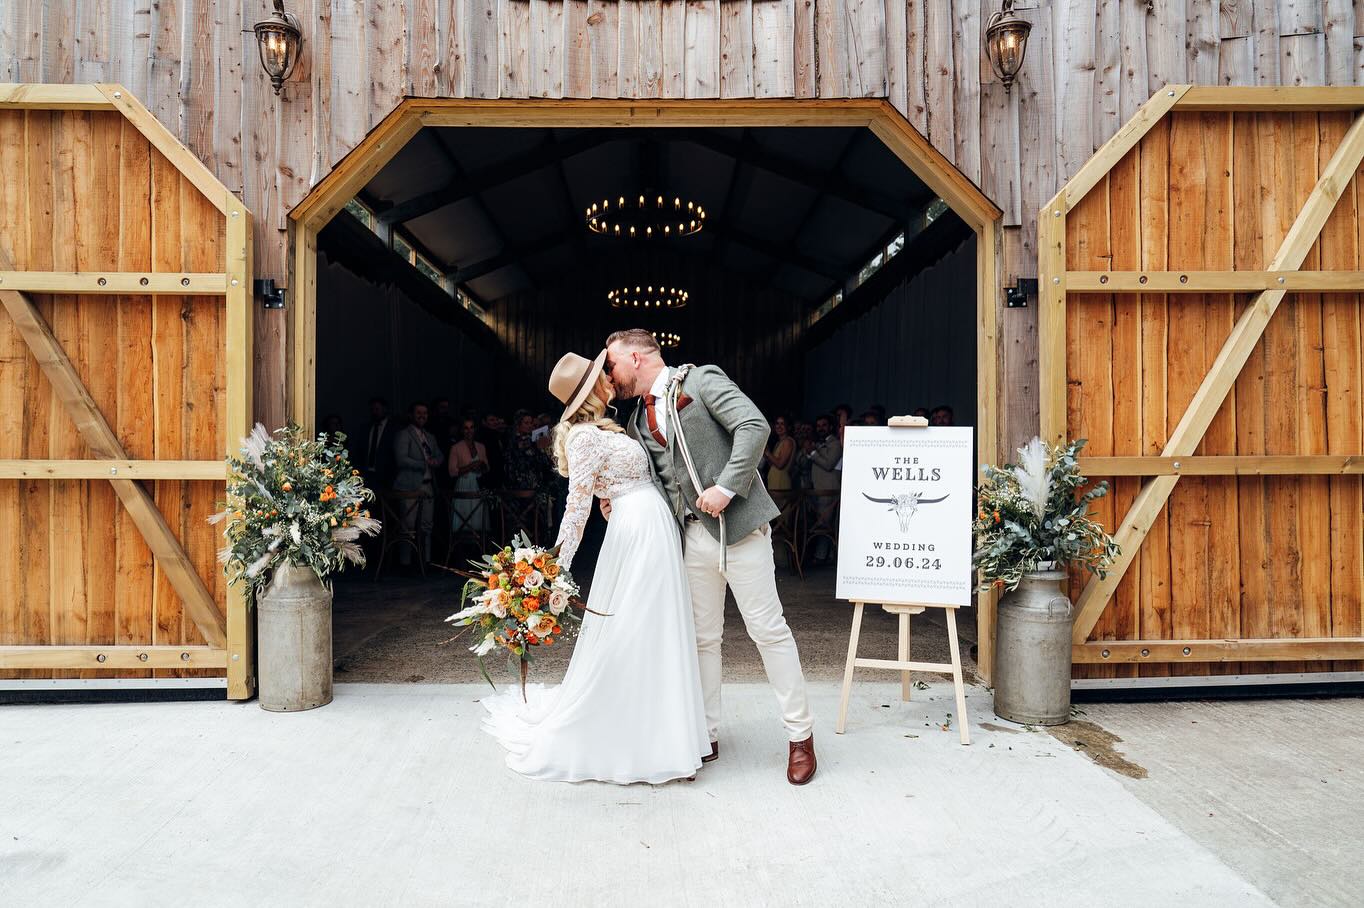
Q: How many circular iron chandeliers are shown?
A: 3